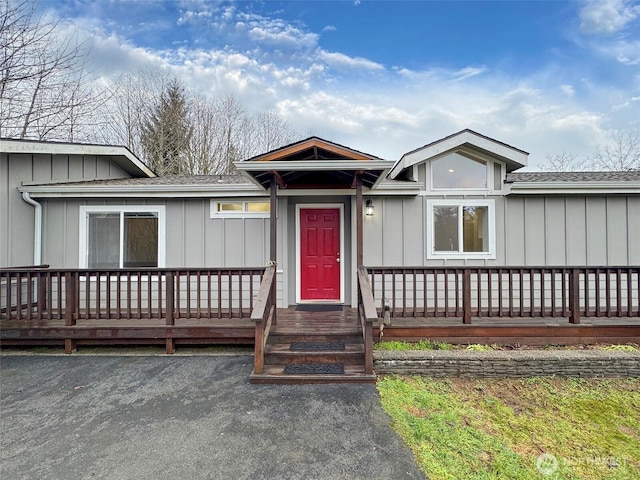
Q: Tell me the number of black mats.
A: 3